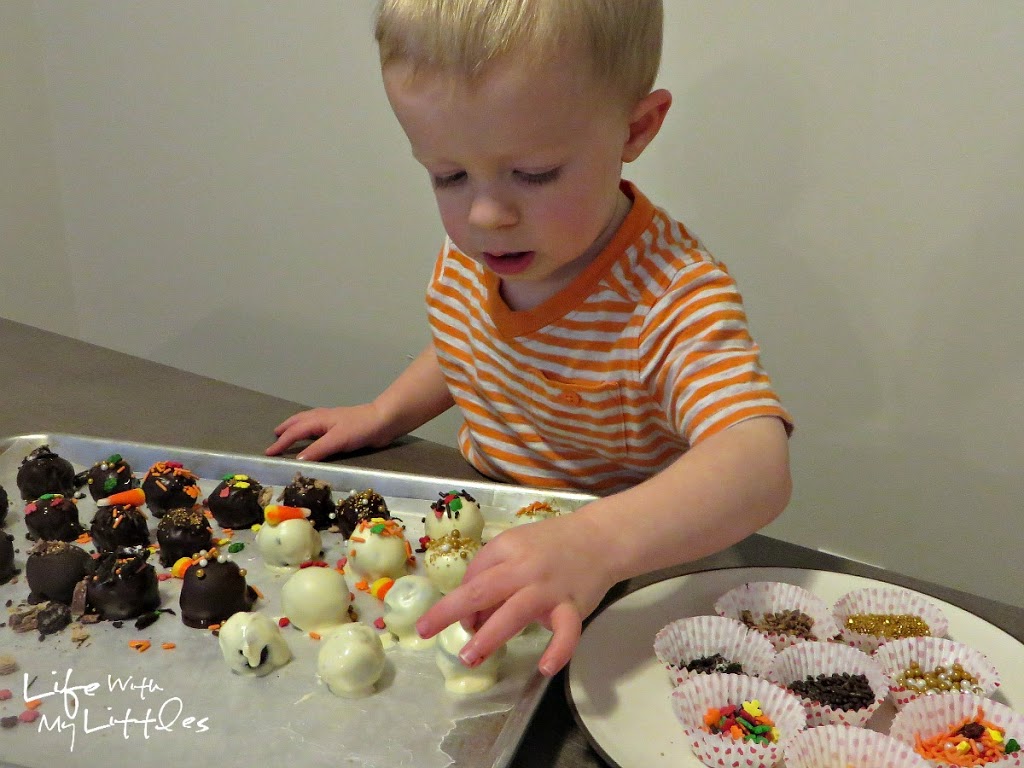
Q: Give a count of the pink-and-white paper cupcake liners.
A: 8